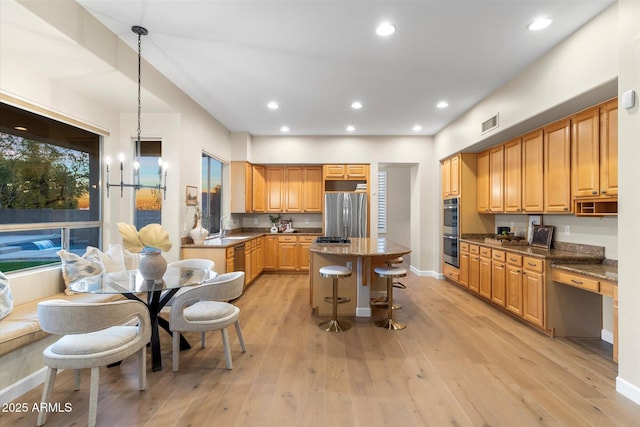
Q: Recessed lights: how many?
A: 8